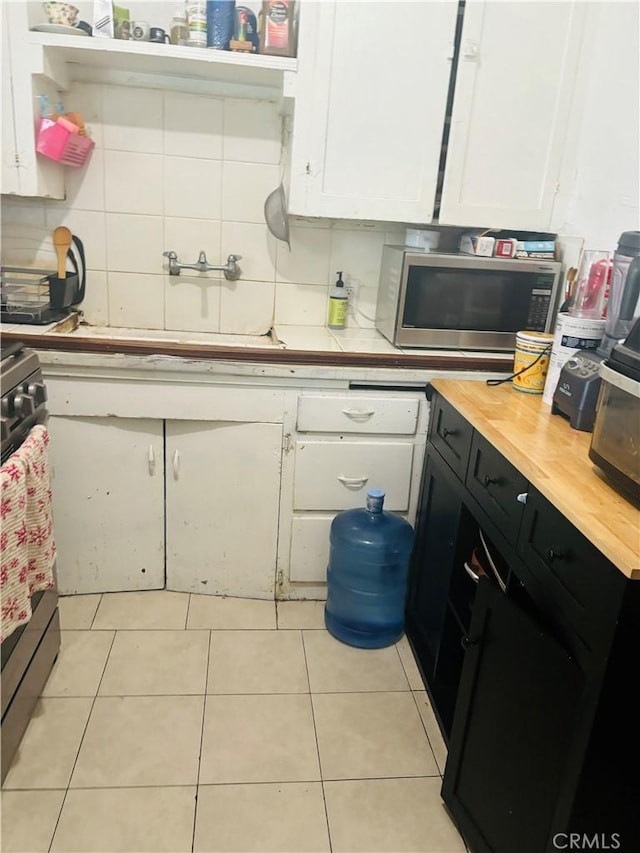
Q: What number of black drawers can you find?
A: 3